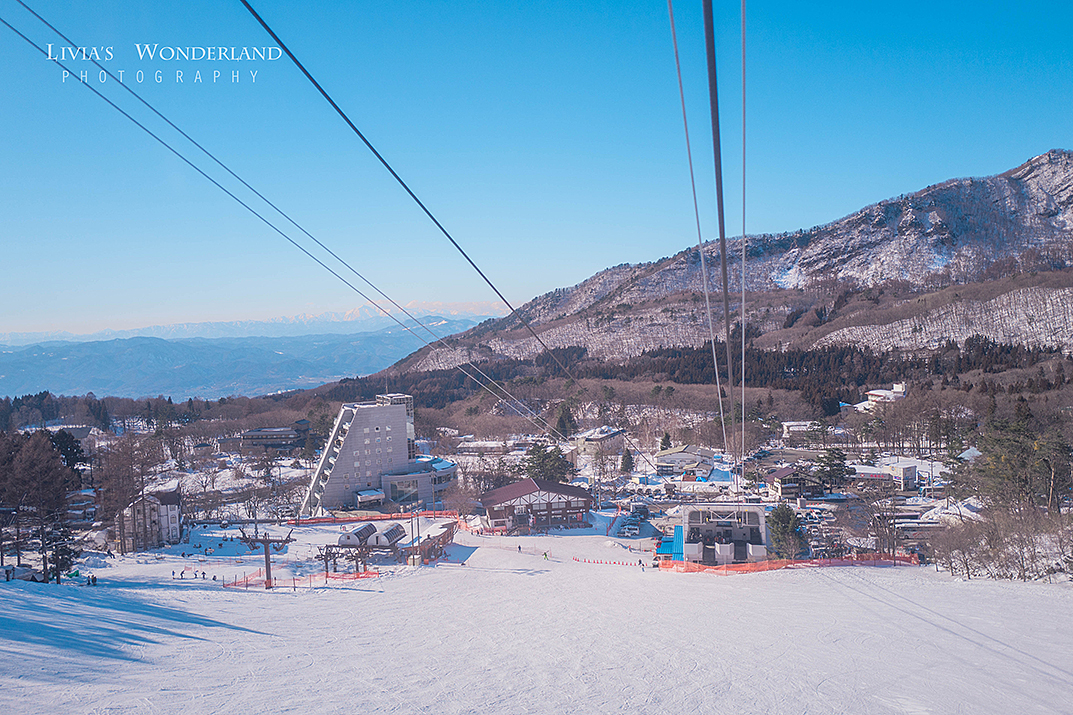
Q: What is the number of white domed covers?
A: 2